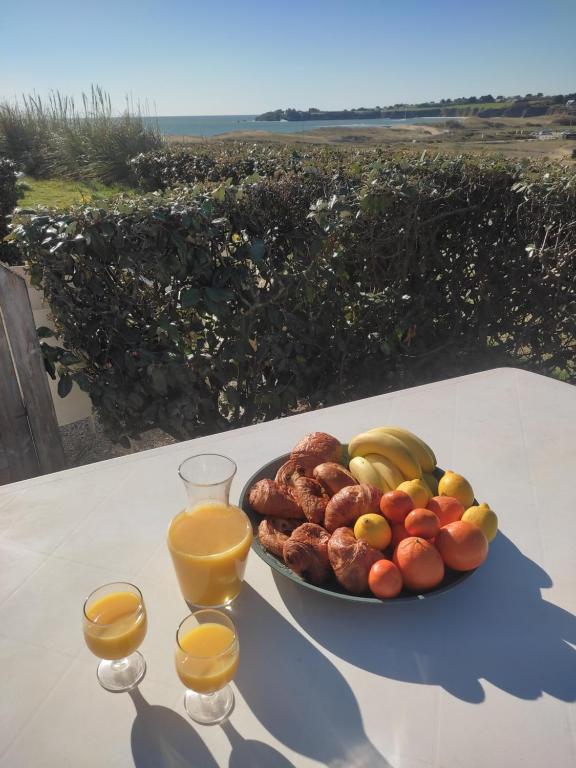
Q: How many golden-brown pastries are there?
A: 9